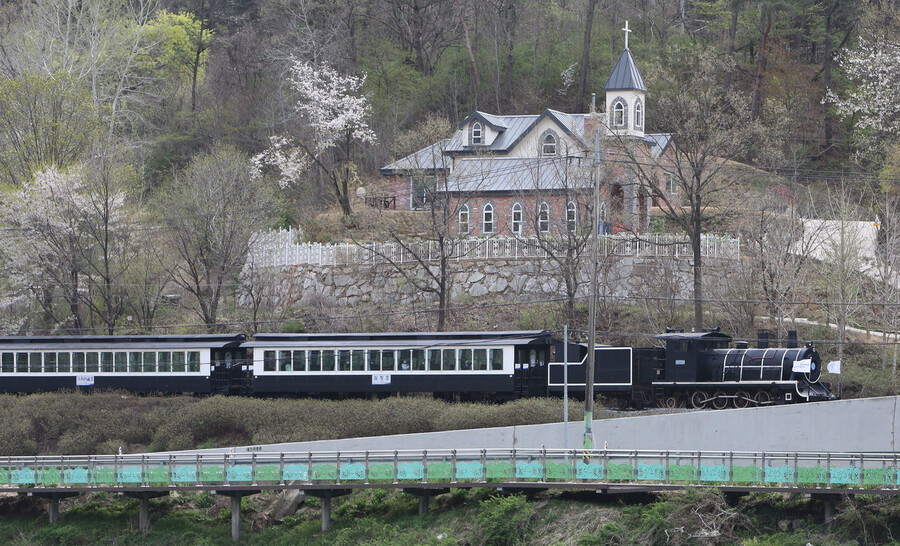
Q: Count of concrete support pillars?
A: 6